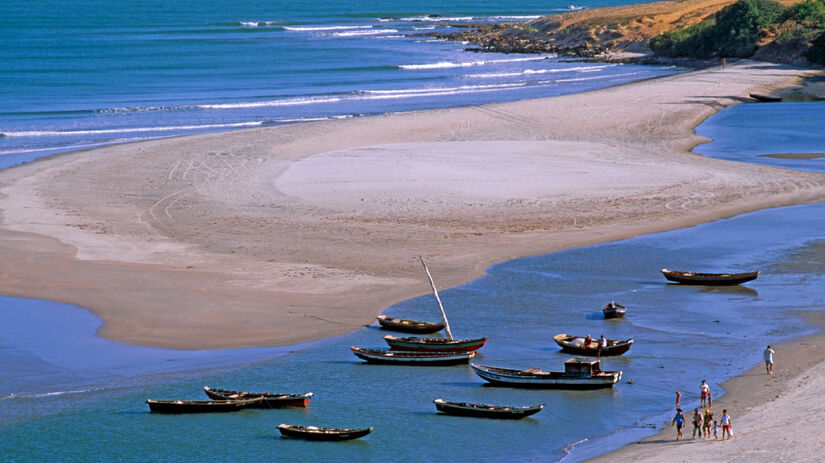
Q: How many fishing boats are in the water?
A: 11